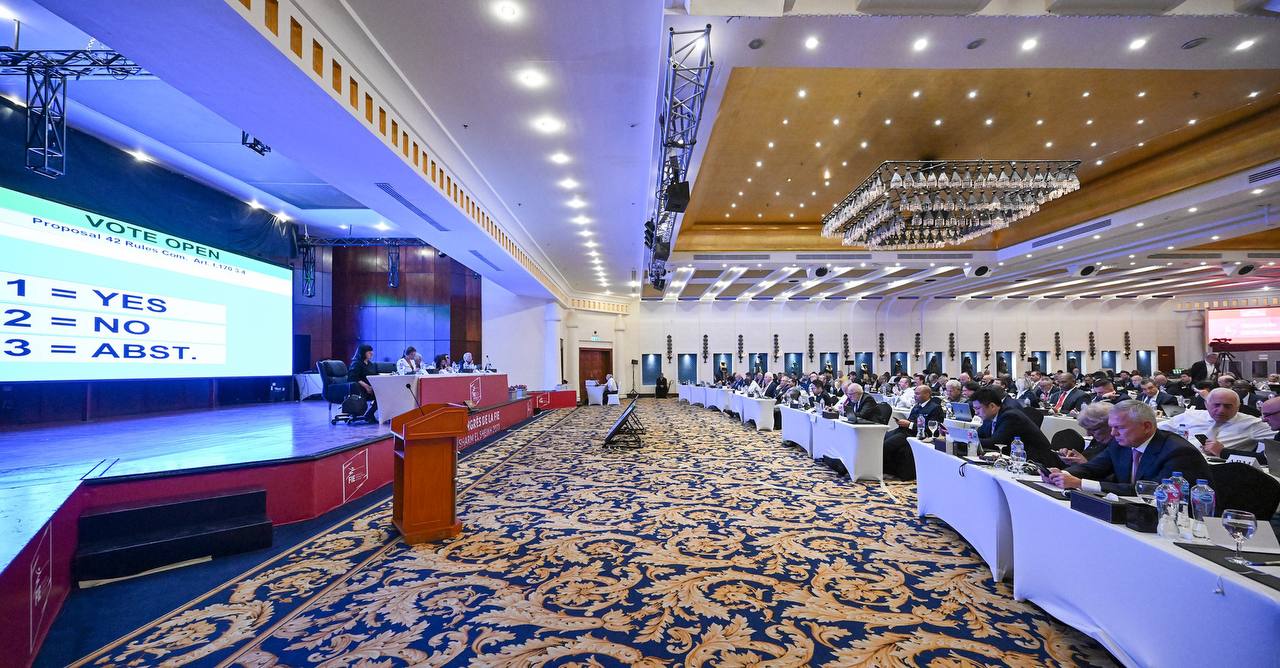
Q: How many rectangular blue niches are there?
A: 15